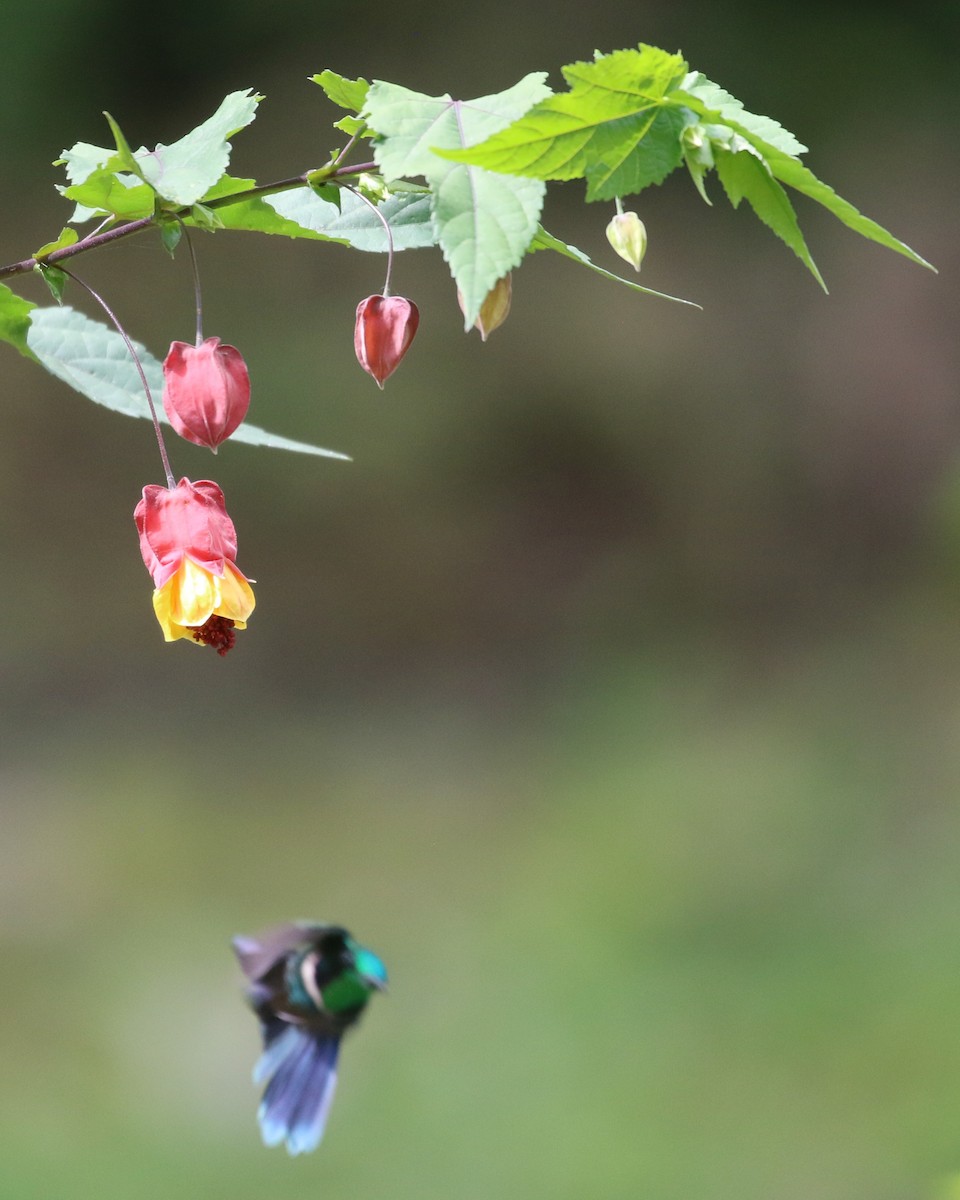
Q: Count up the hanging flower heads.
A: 5